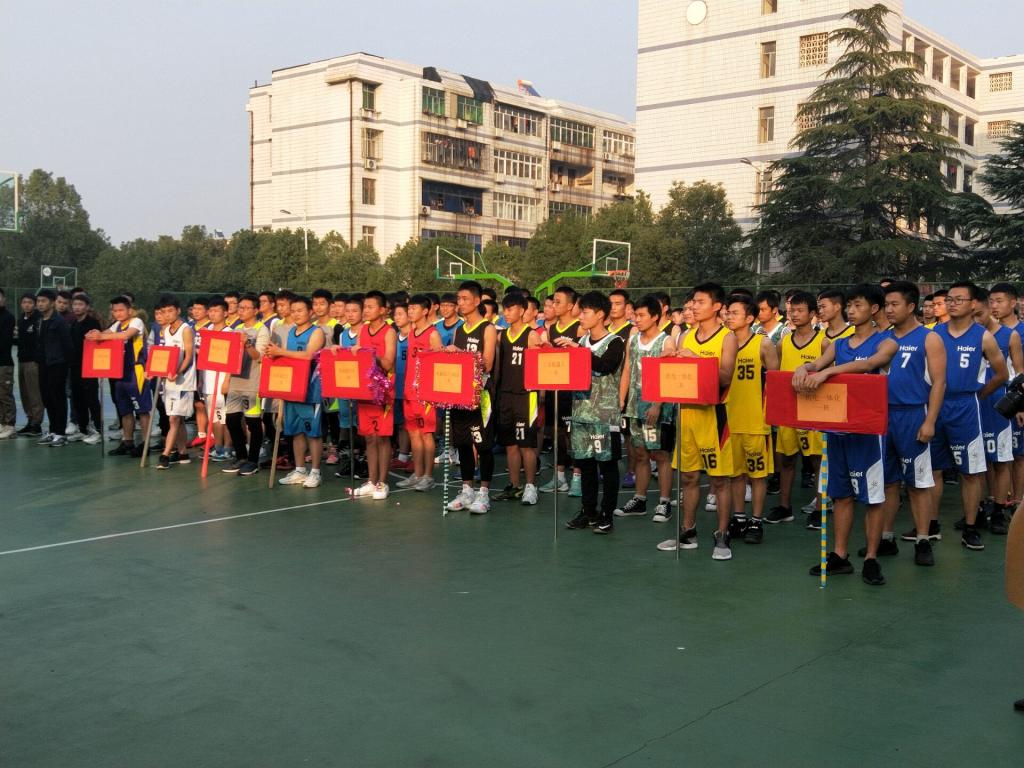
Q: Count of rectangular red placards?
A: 9